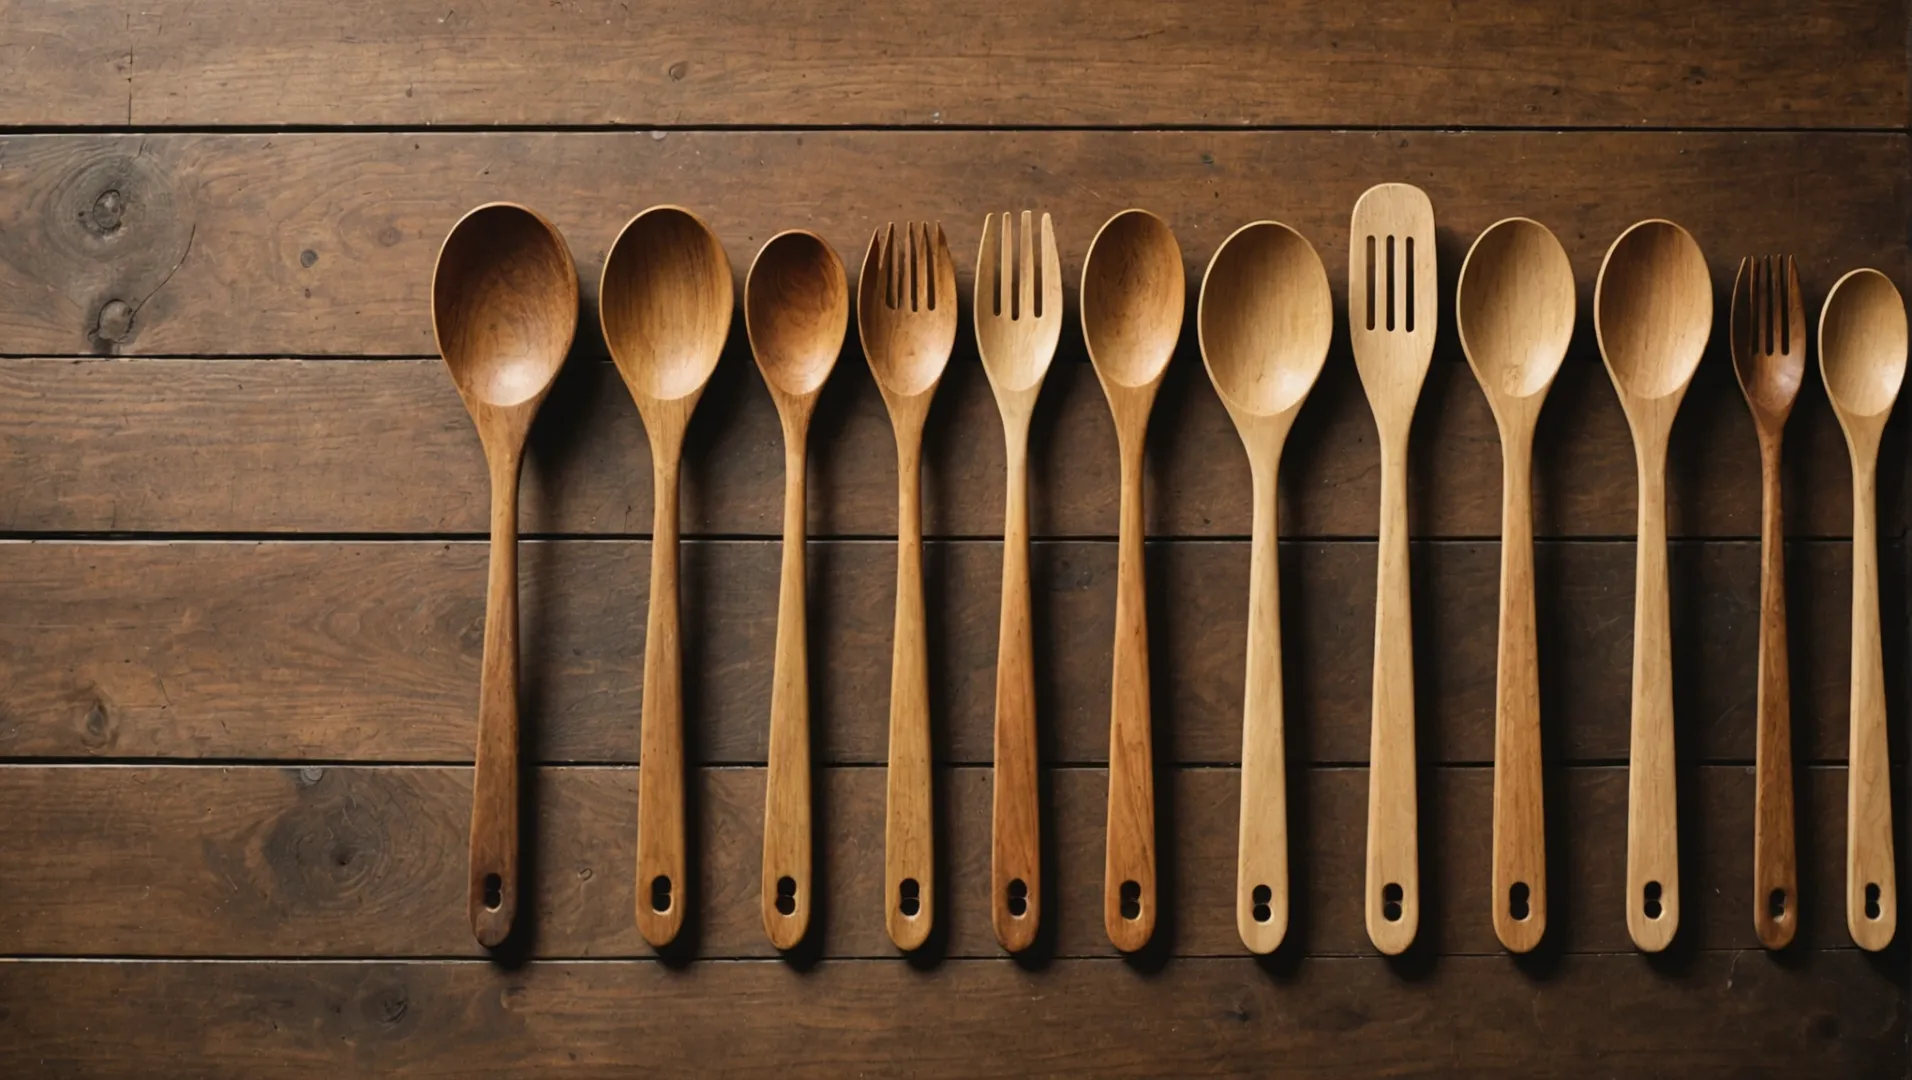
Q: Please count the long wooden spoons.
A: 8